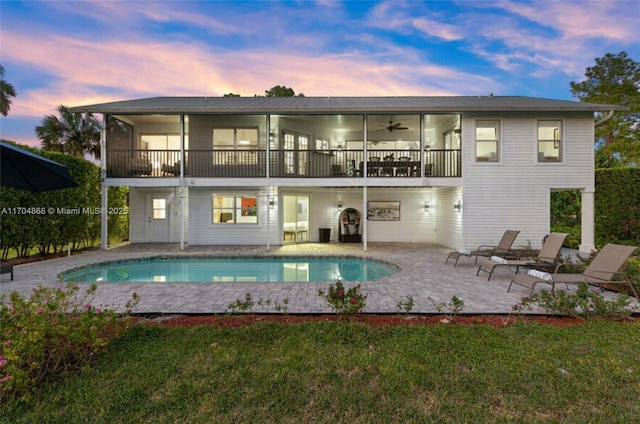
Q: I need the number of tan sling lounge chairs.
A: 3